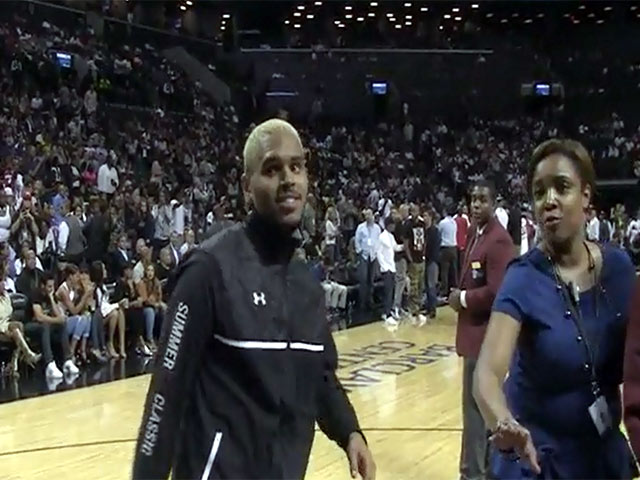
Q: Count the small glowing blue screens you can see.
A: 3